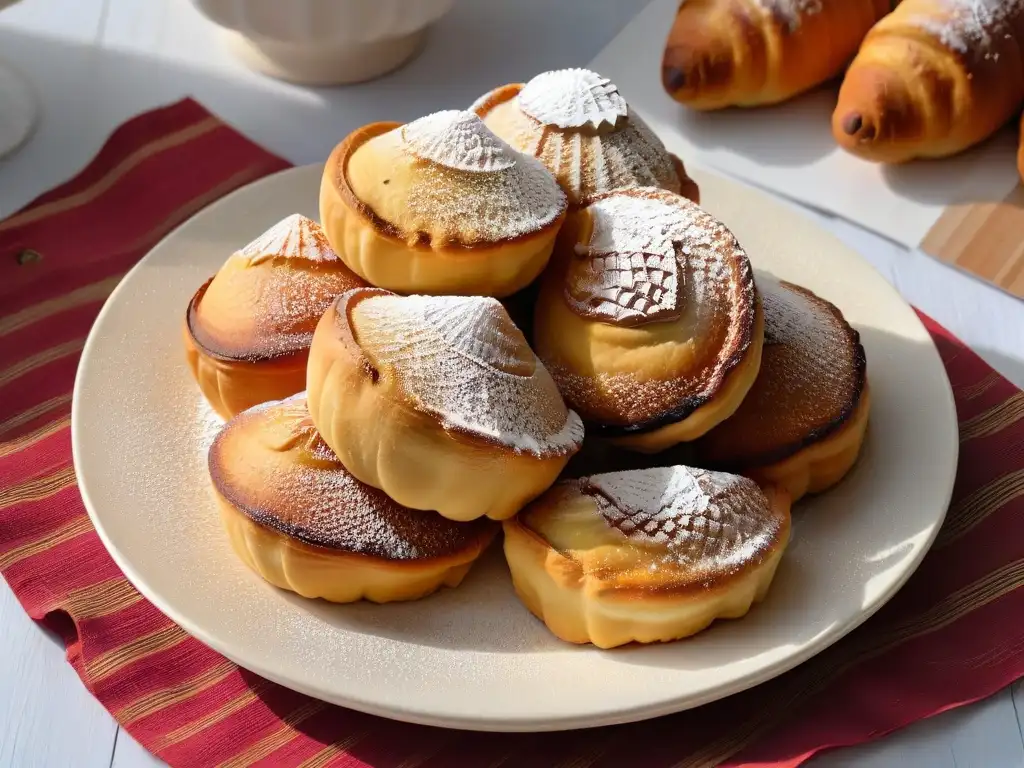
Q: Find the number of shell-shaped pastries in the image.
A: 8